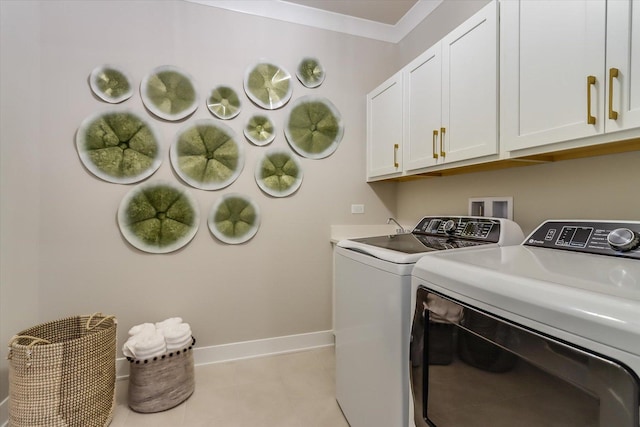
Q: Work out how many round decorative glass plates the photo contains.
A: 12